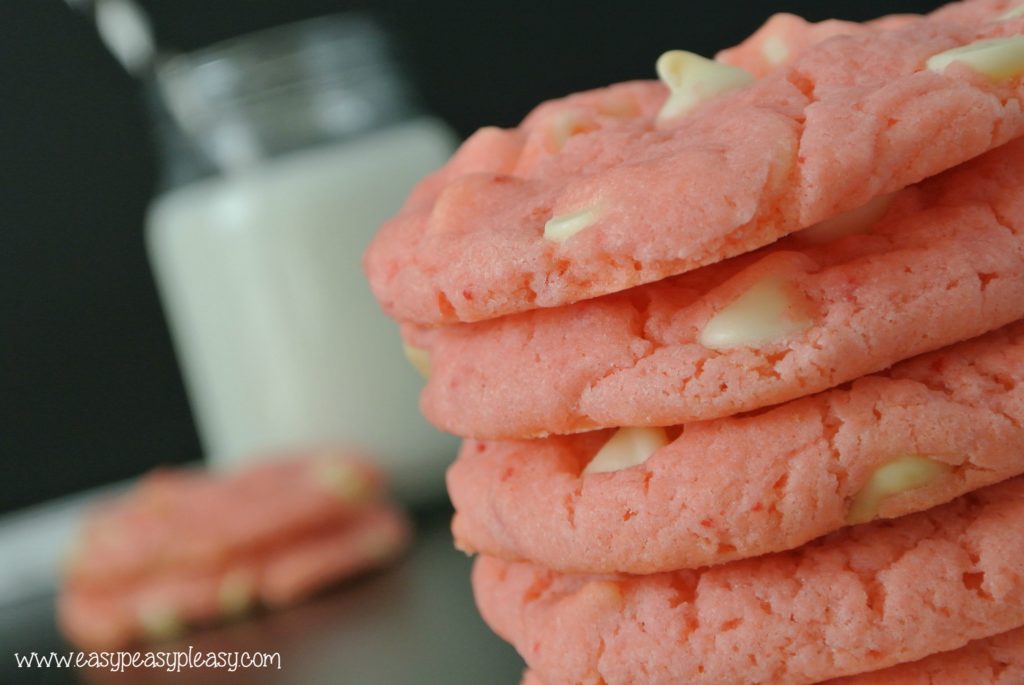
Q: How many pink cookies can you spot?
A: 7